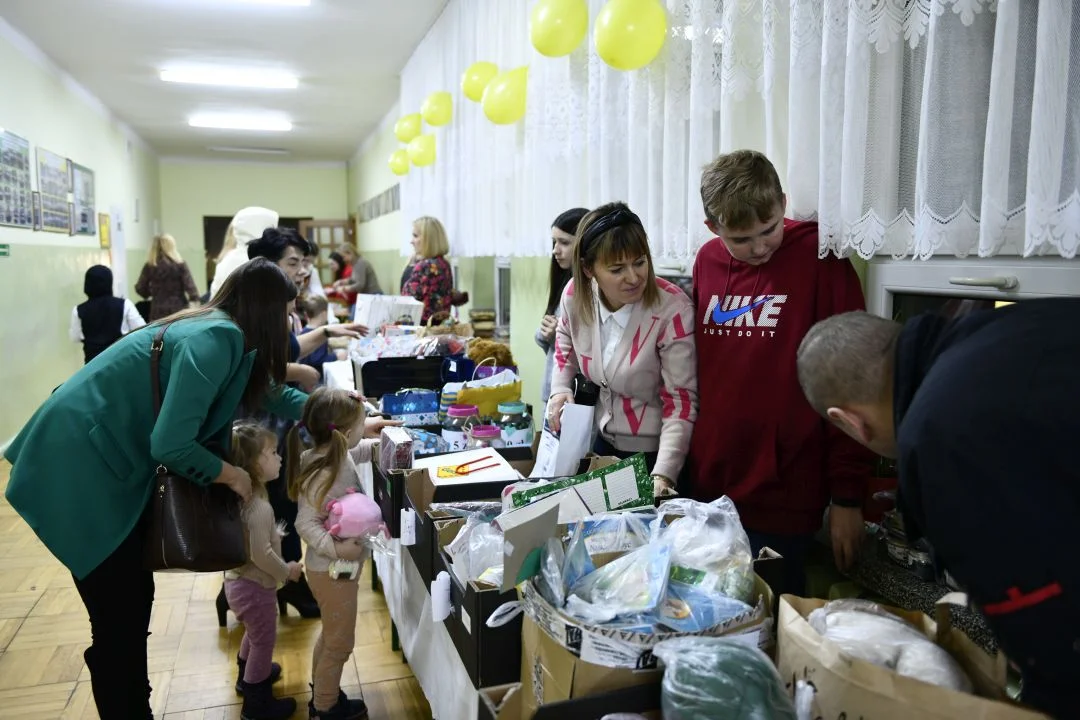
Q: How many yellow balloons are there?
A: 8